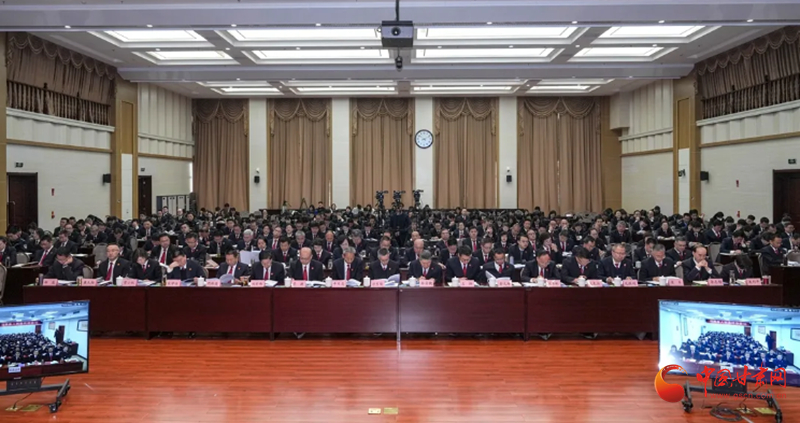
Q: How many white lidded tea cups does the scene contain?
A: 12